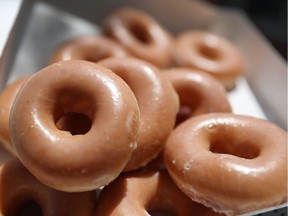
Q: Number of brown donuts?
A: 10